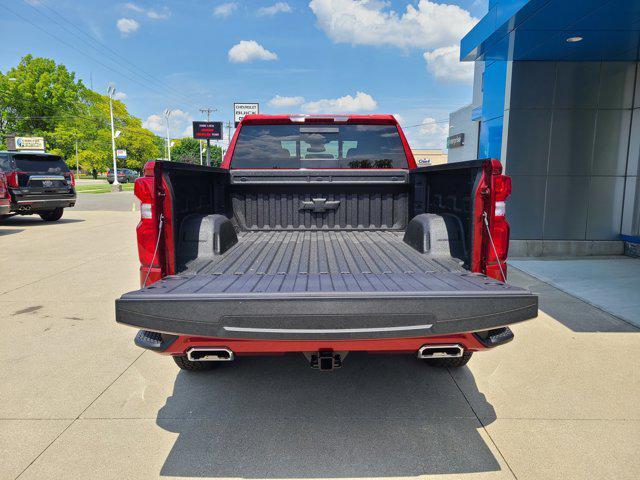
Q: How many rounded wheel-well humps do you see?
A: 2